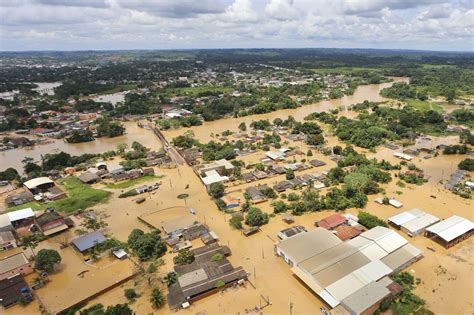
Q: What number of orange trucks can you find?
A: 0